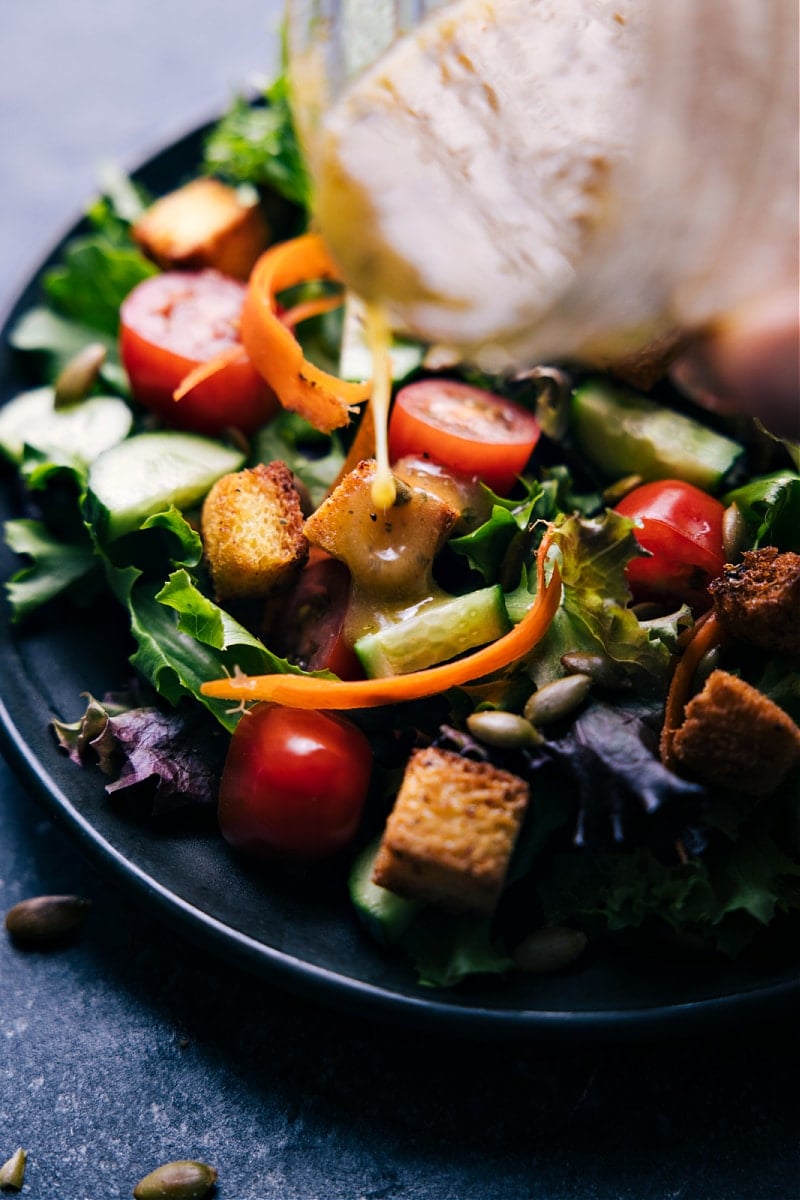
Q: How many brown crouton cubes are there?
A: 6